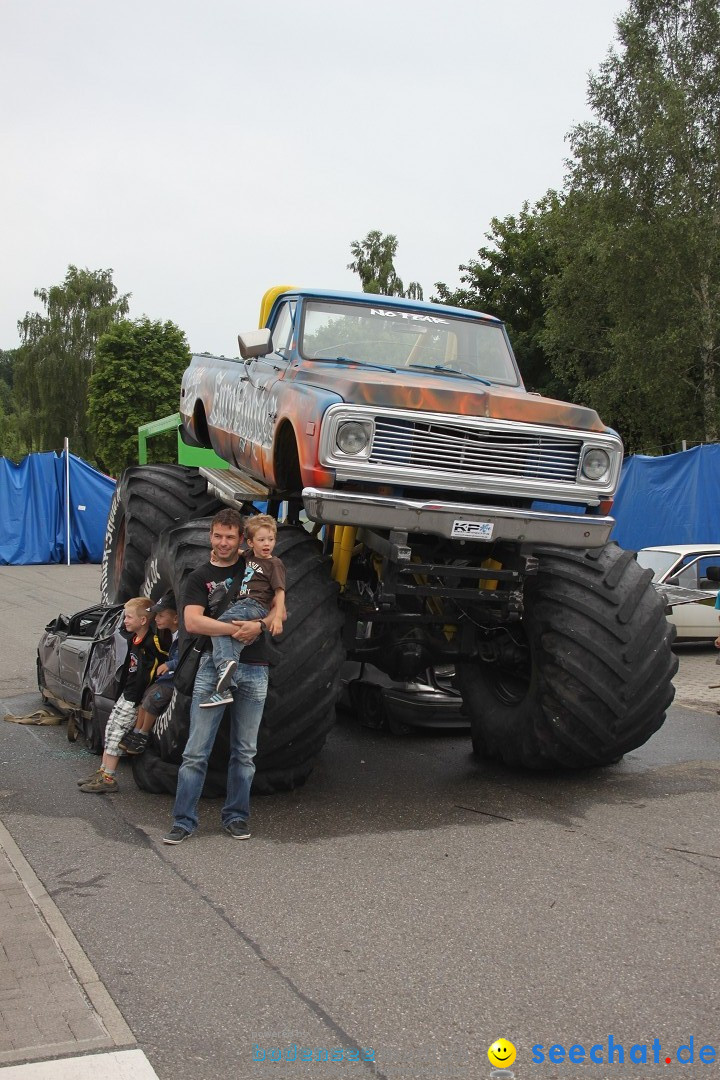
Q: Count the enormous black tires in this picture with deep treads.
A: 3